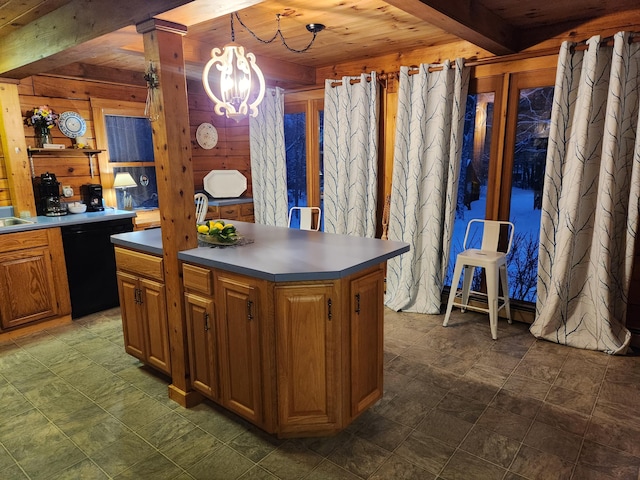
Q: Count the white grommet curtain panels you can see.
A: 4